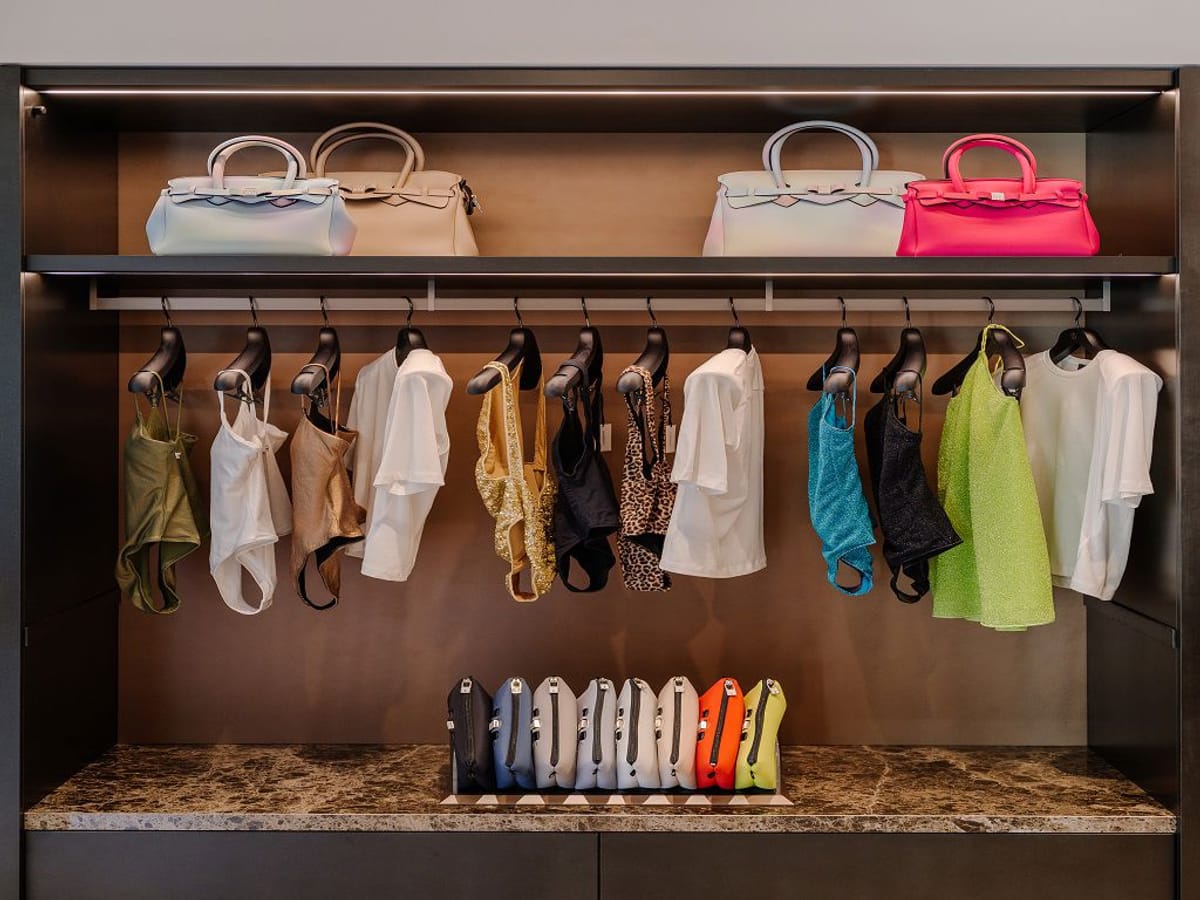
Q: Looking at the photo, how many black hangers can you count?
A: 12